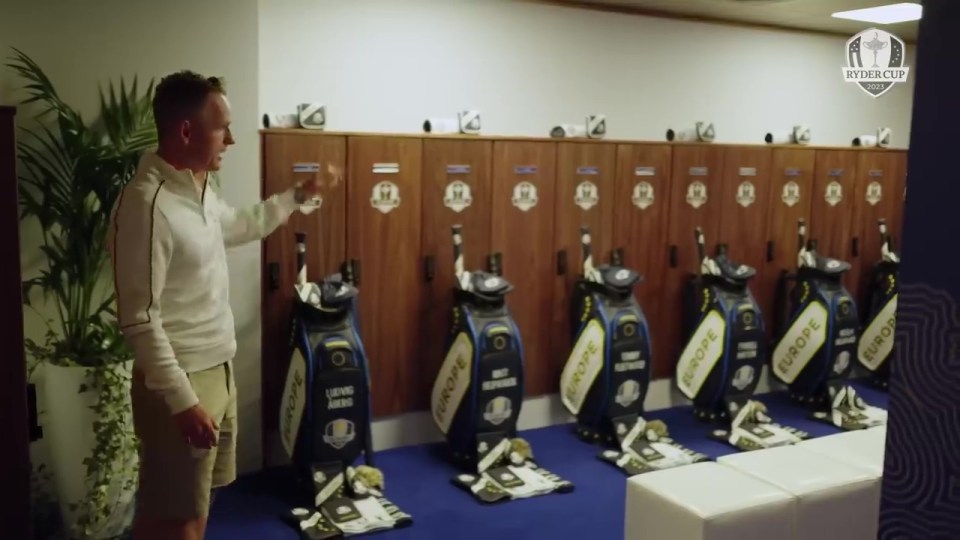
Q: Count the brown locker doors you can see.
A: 11